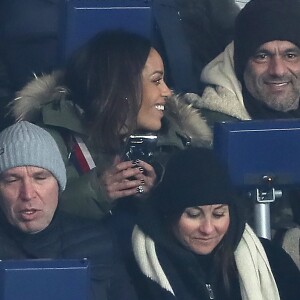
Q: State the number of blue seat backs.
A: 3